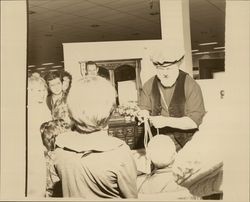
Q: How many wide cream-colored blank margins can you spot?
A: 2